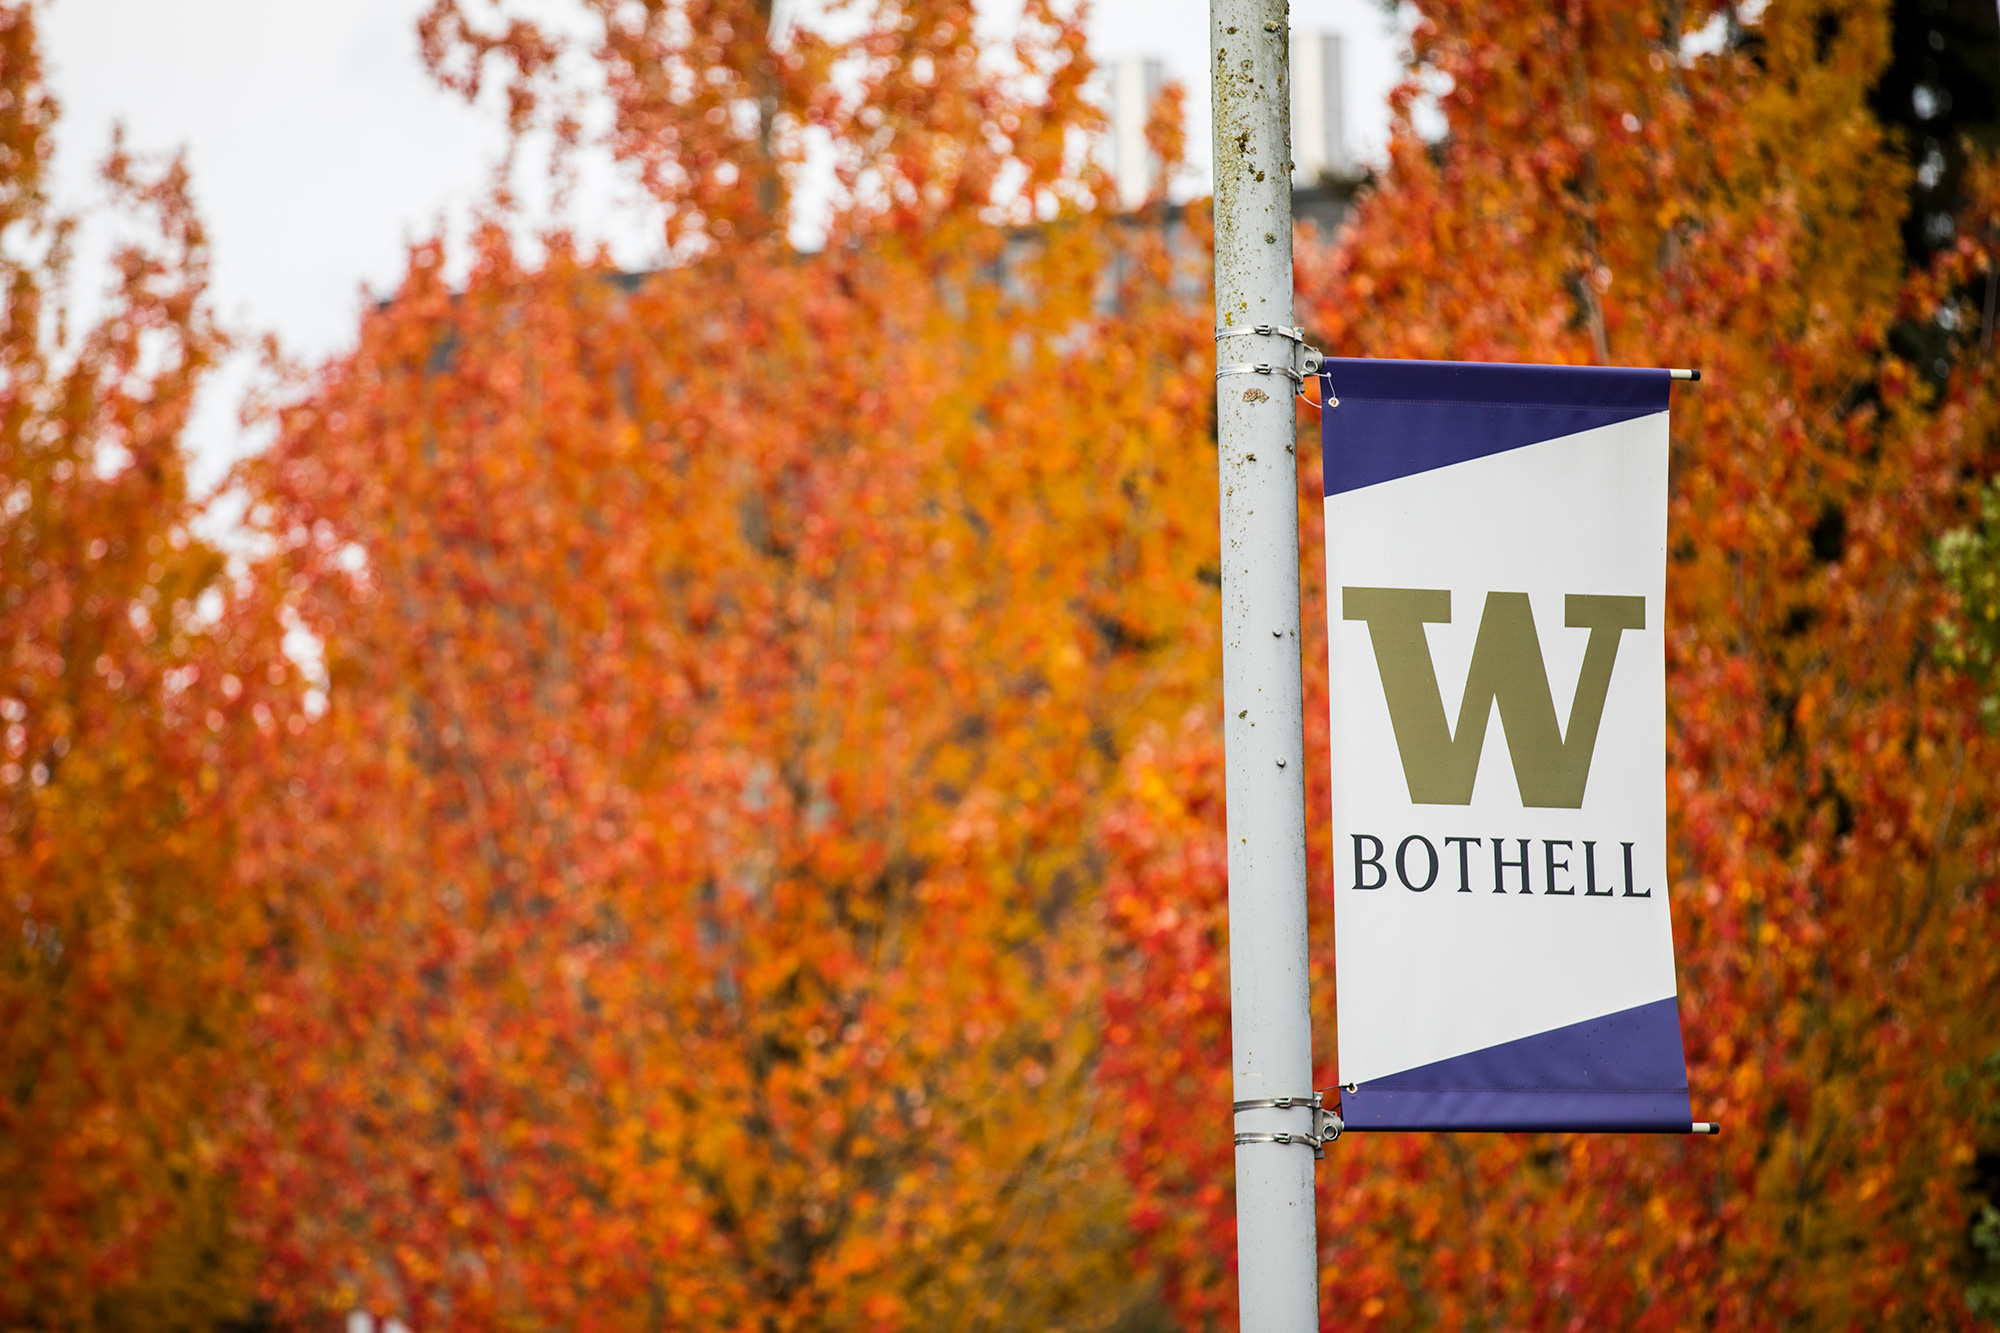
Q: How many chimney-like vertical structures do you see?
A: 2